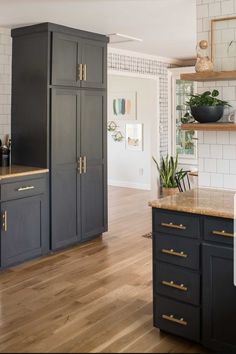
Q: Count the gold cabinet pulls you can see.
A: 11